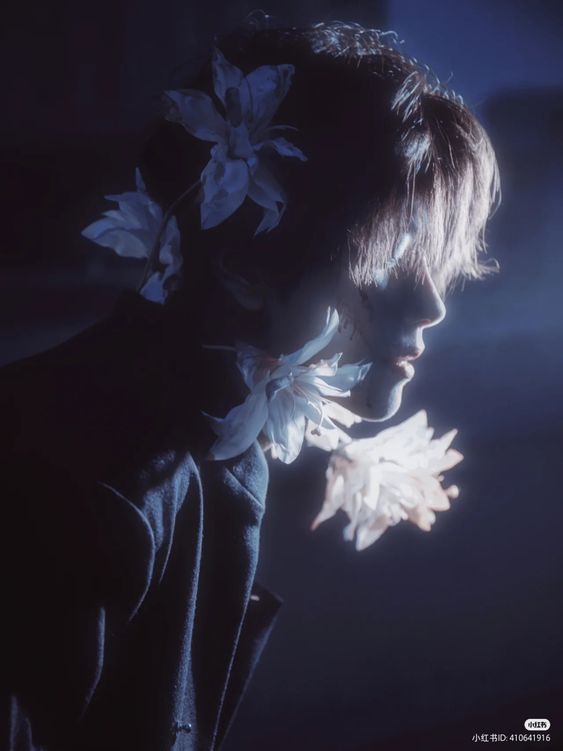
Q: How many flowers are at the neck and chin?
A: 2